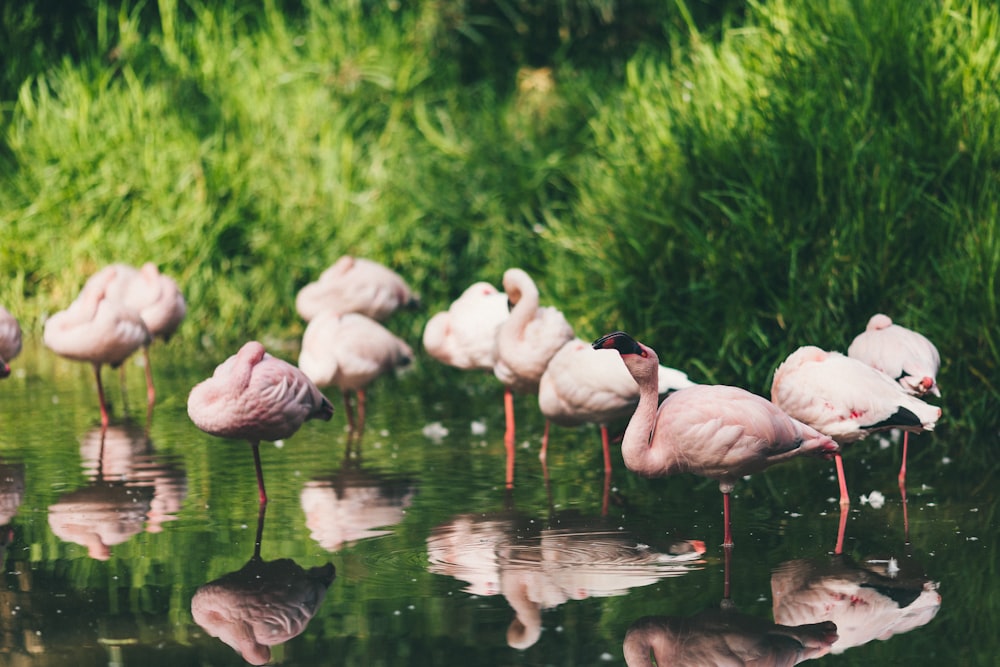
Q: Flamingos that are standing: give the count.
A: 12